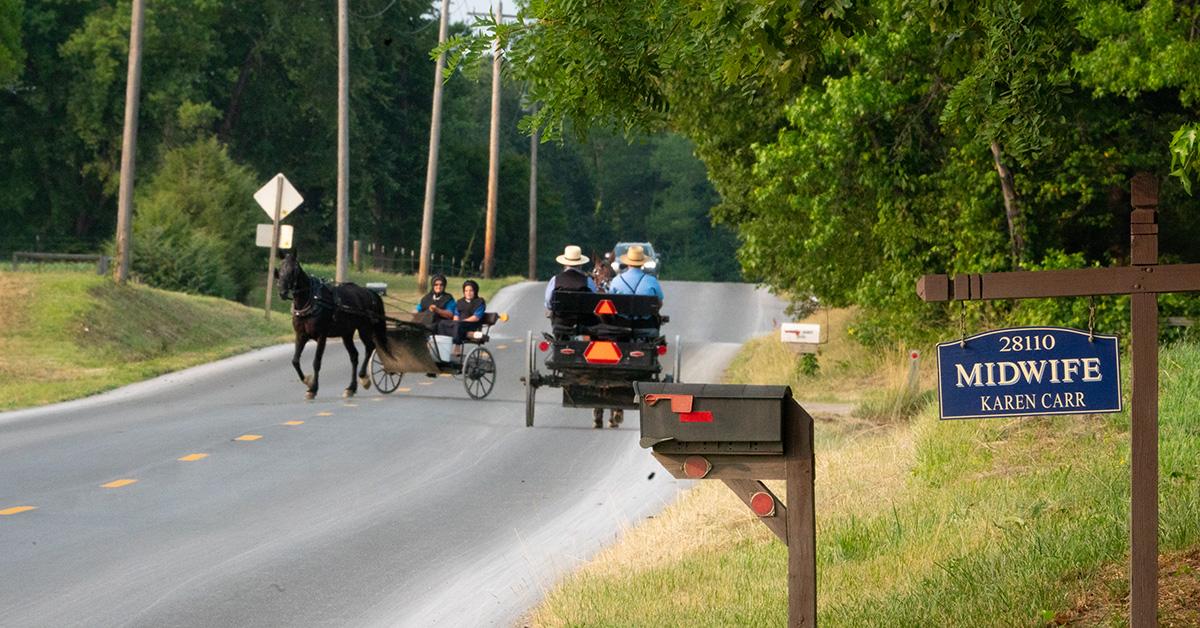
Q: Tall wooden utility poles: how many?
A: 5